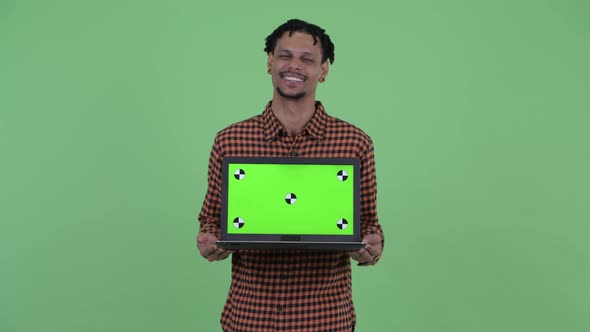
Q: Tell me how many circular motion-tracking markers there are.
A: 5